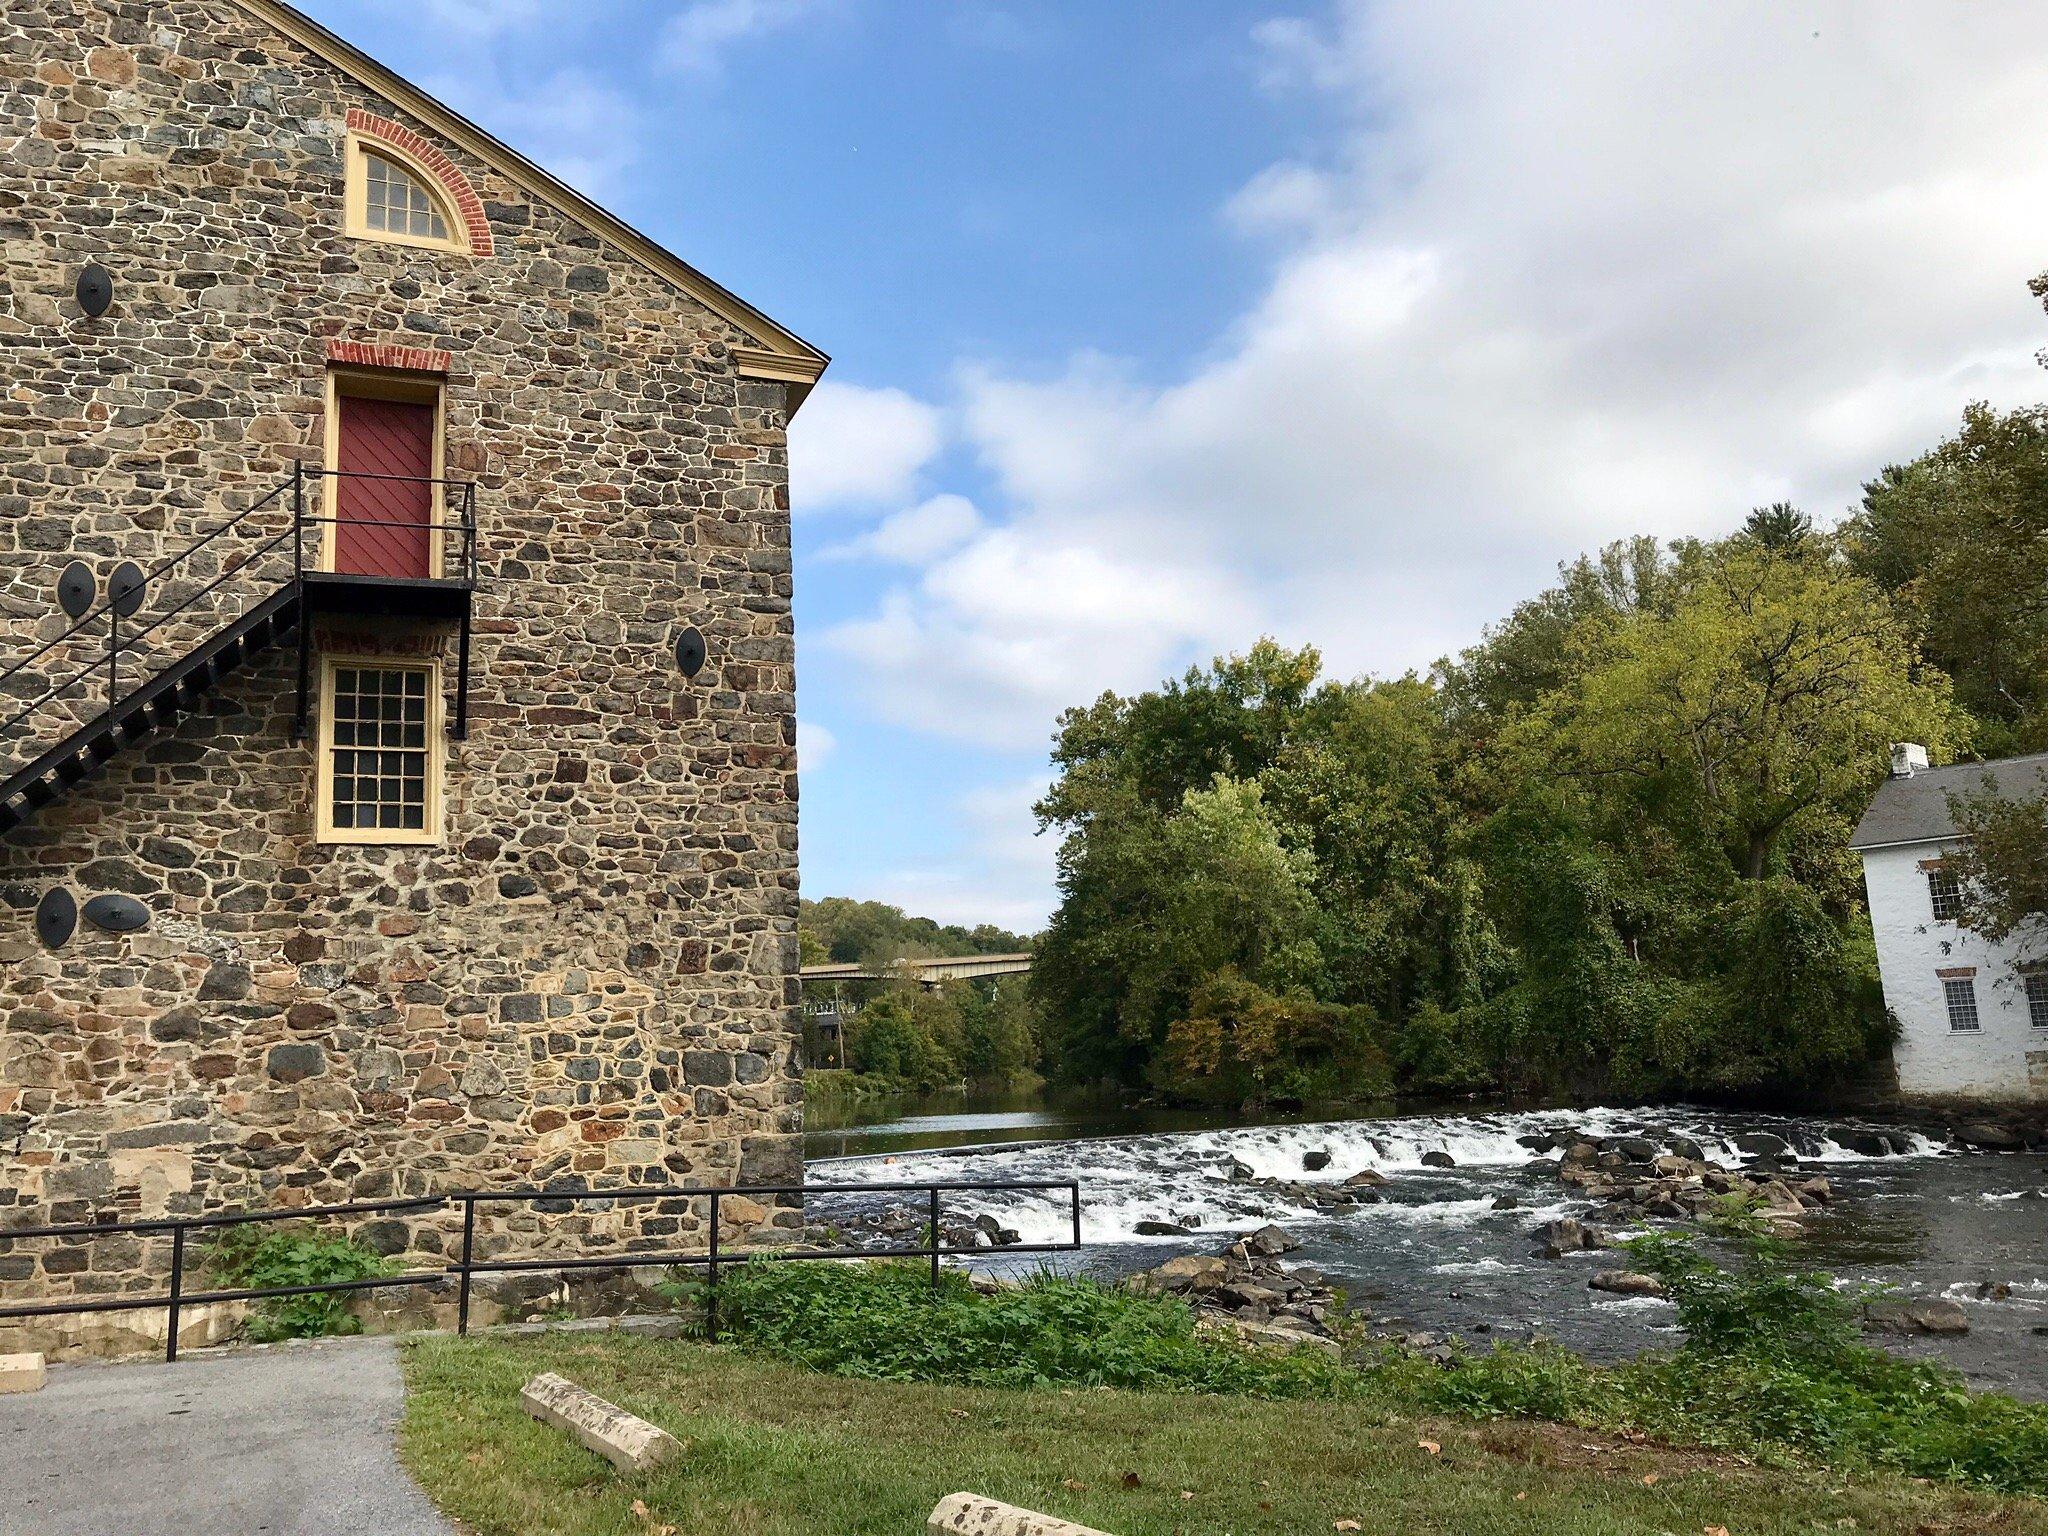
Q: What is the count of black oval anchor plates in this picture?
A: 6